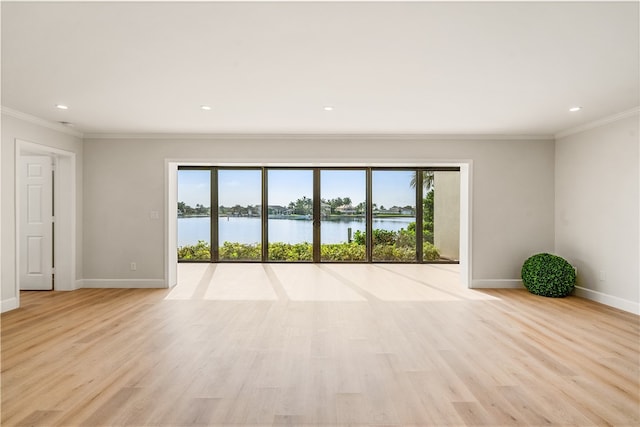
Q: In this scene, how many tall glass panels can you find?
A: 6